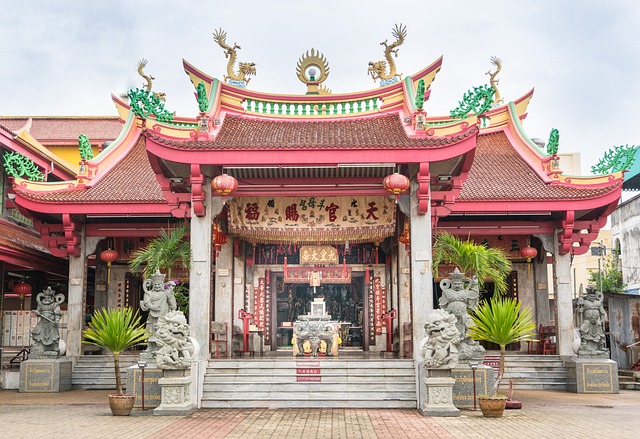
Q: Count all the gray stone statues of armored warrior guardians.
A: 4